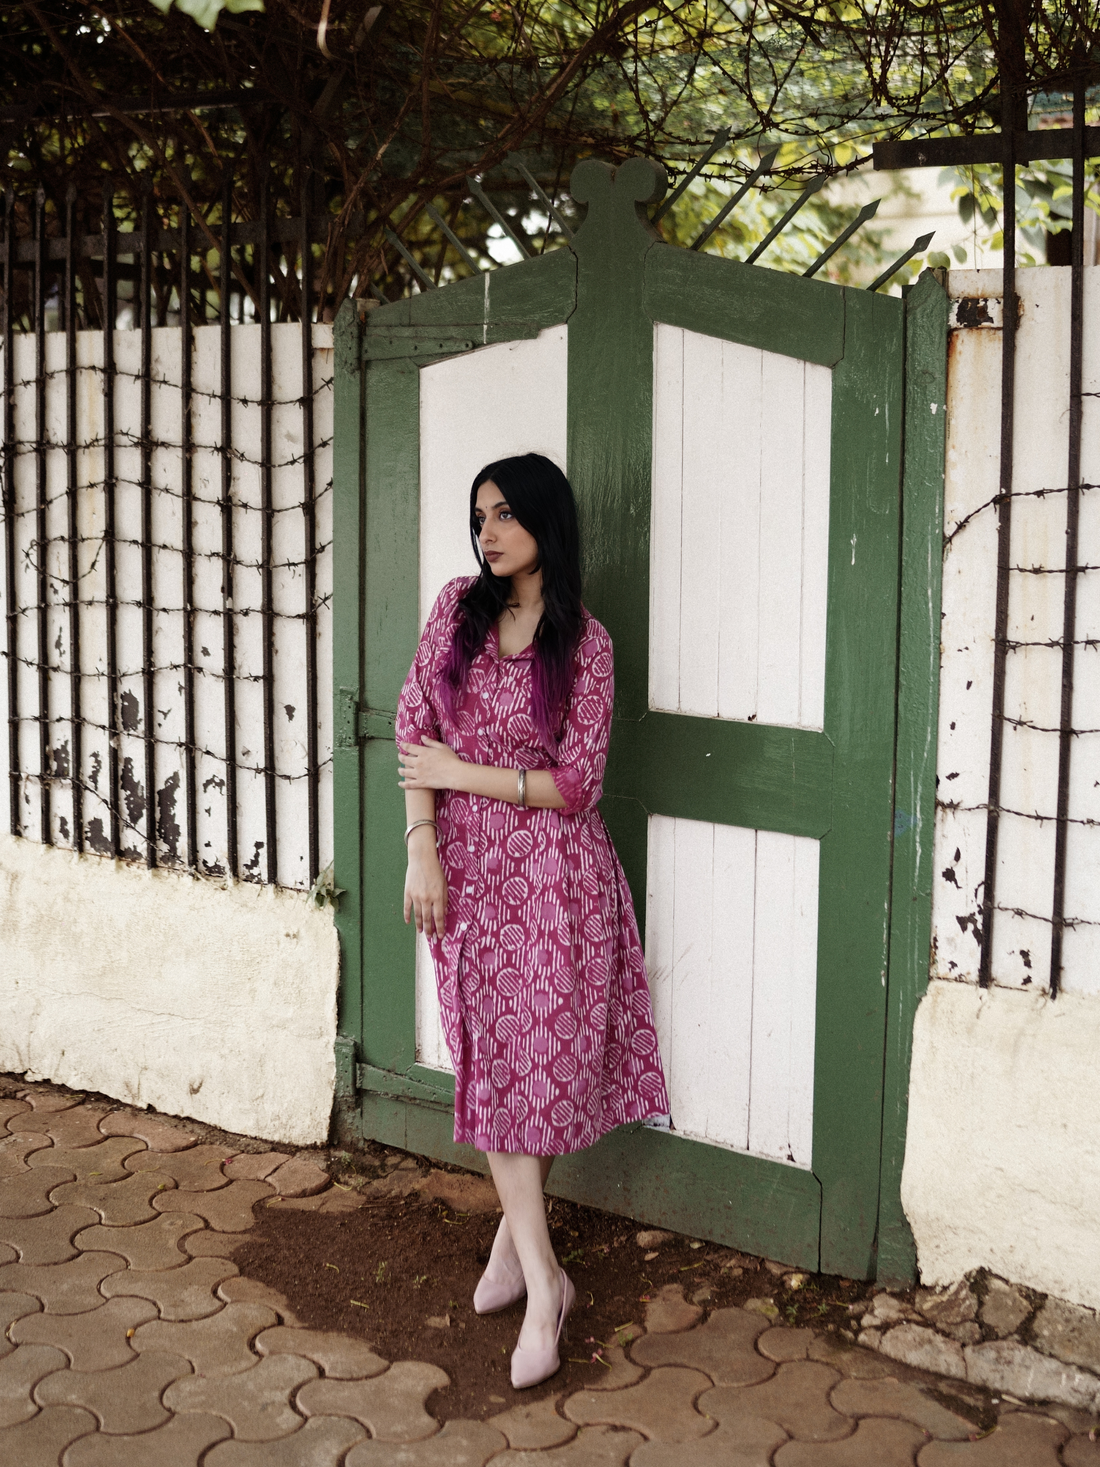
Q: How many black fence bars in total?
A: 11